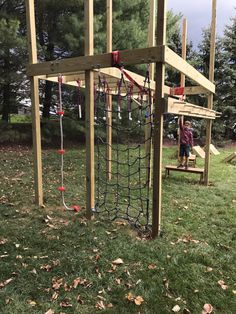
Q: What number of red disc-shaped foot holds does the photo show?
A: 4